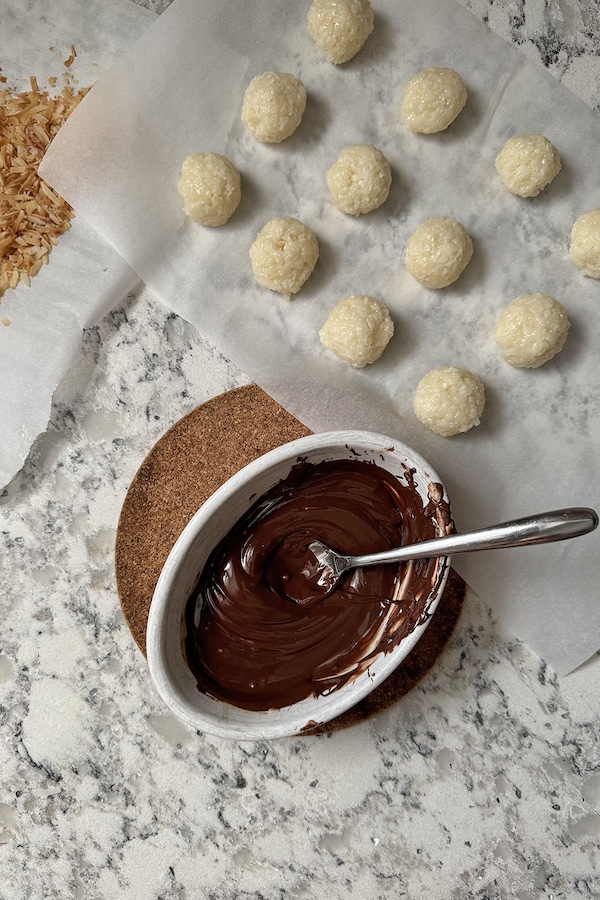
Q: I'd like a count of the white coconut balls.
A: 12